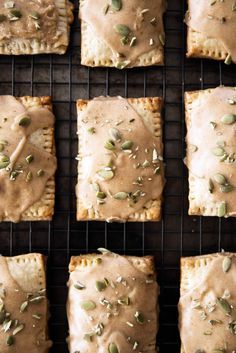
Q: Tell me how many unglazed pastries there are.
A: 0